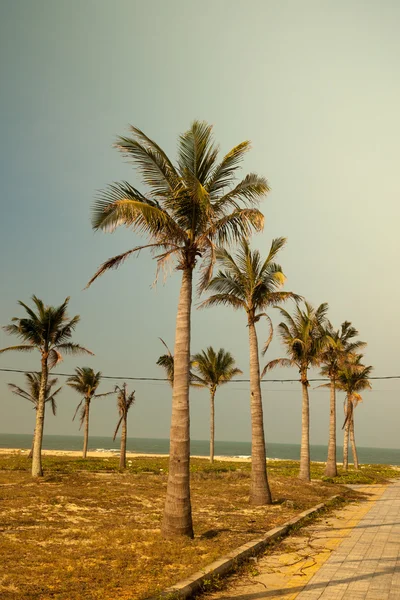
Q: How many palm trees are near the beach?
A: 12